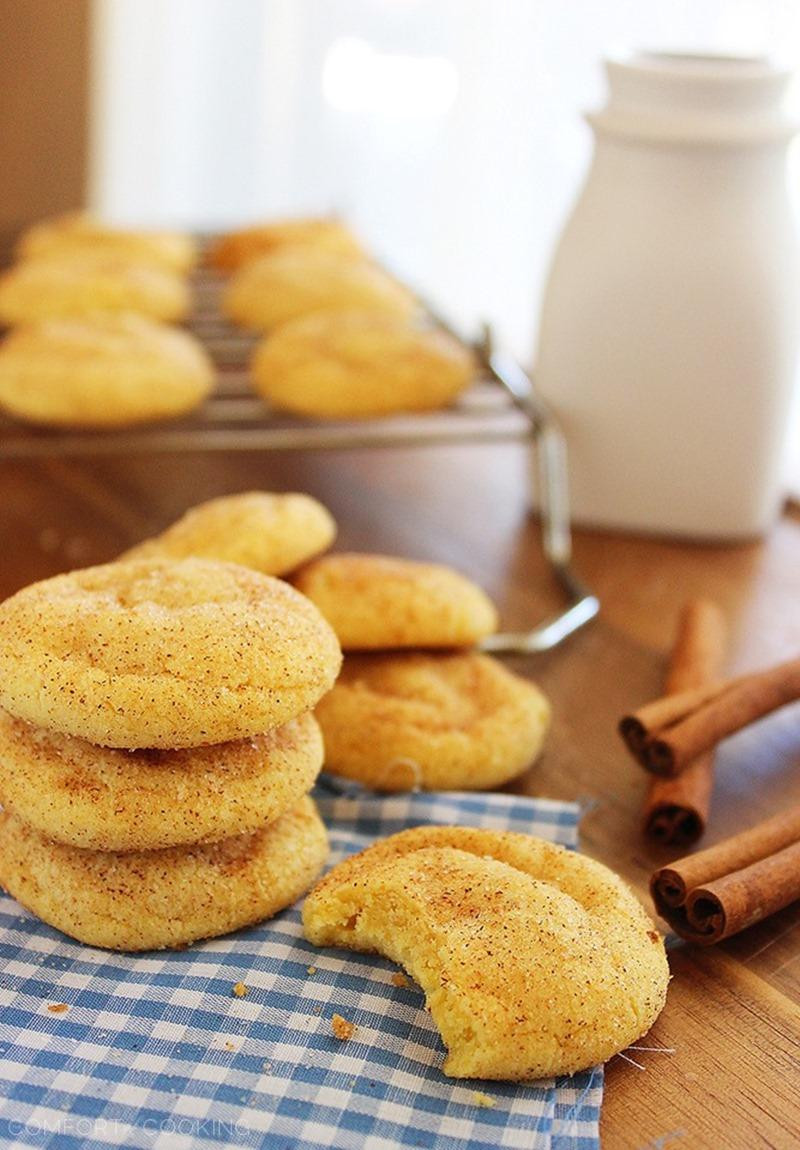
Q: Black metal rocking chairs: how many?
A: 0